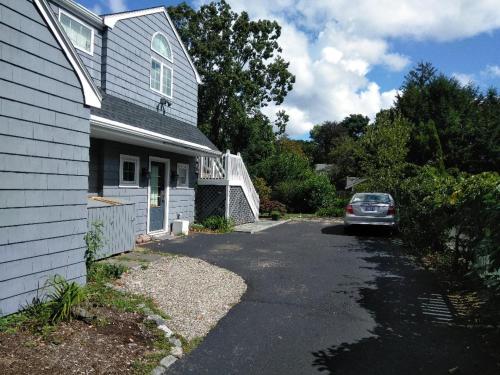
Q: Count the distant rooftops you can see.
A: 2